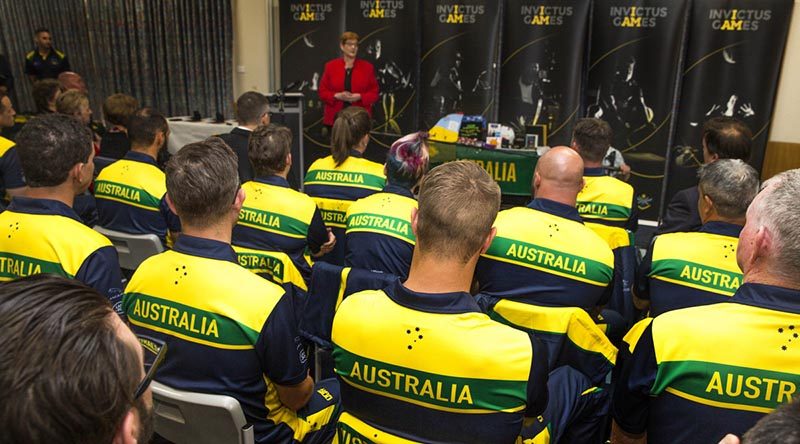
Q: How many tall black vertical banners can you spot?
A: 6